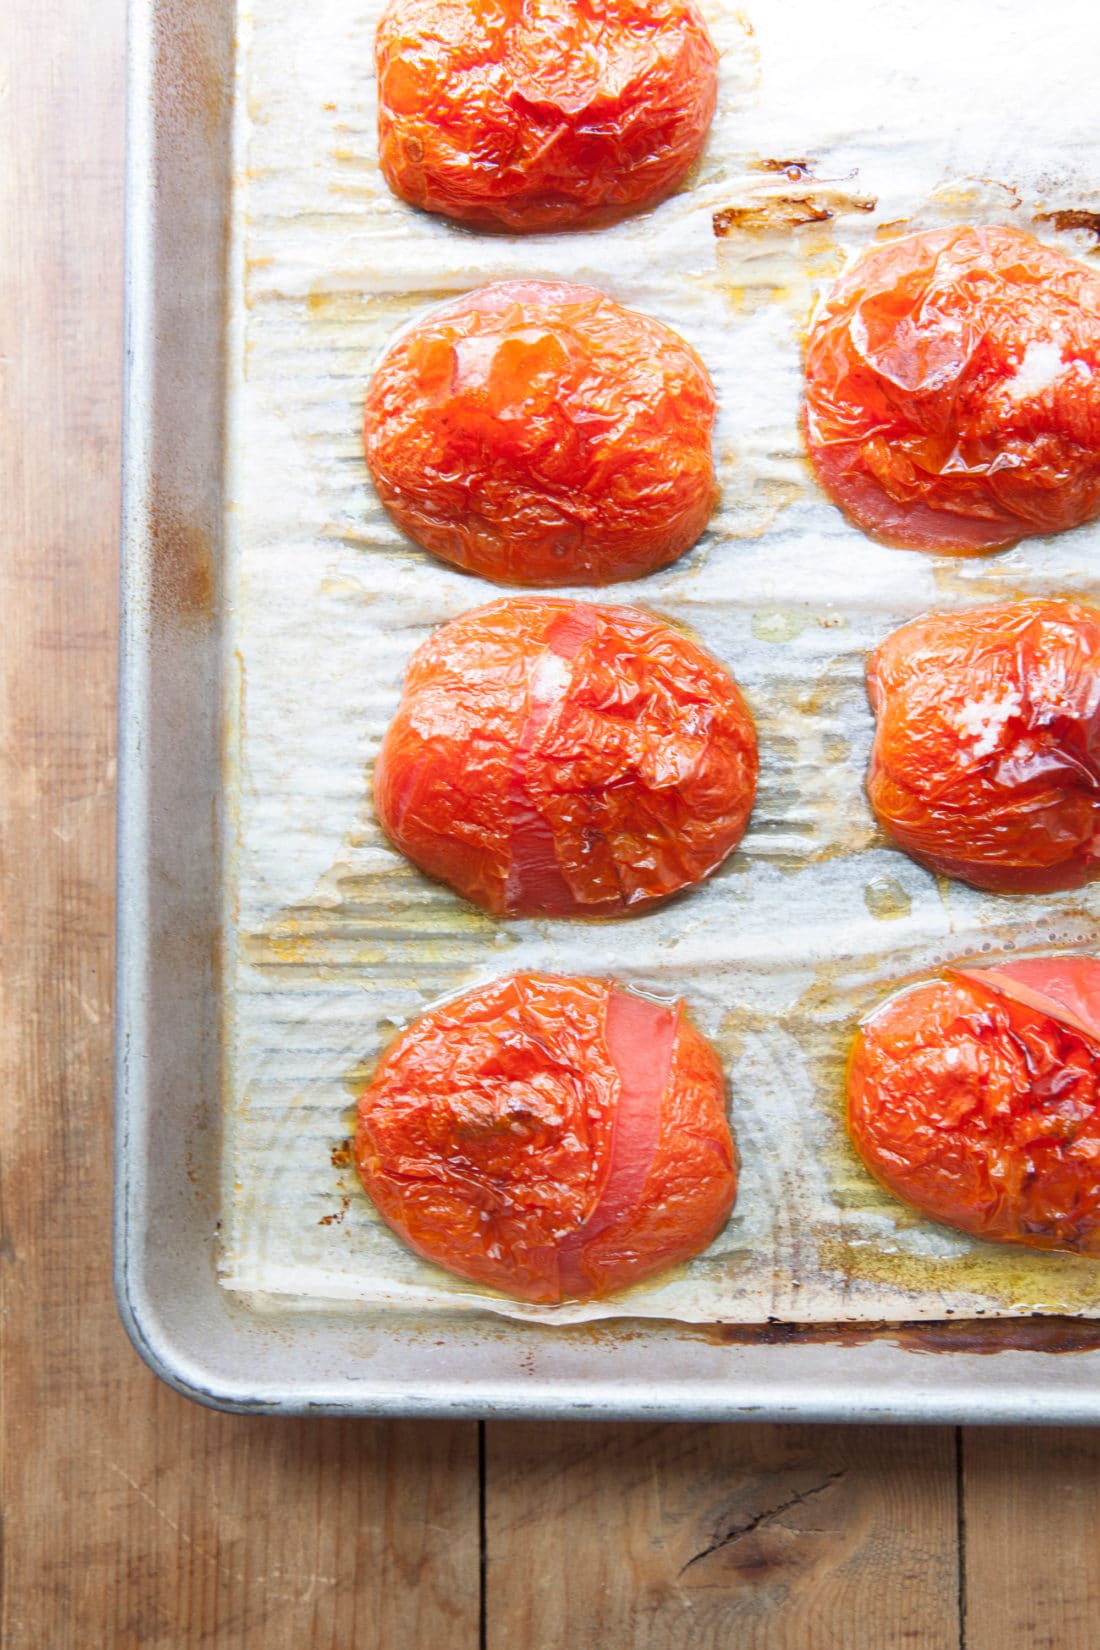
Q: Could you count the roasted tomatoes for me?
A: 7